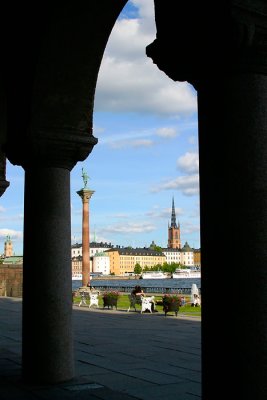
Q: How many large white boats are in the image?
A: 2